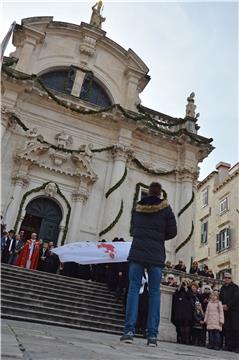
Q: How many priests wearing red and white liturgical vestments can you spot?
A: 1